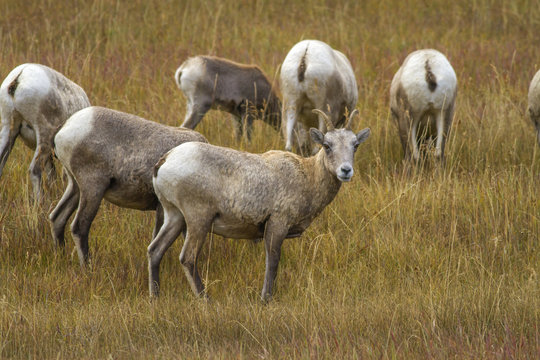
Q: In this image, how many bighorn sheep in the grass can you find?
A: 7